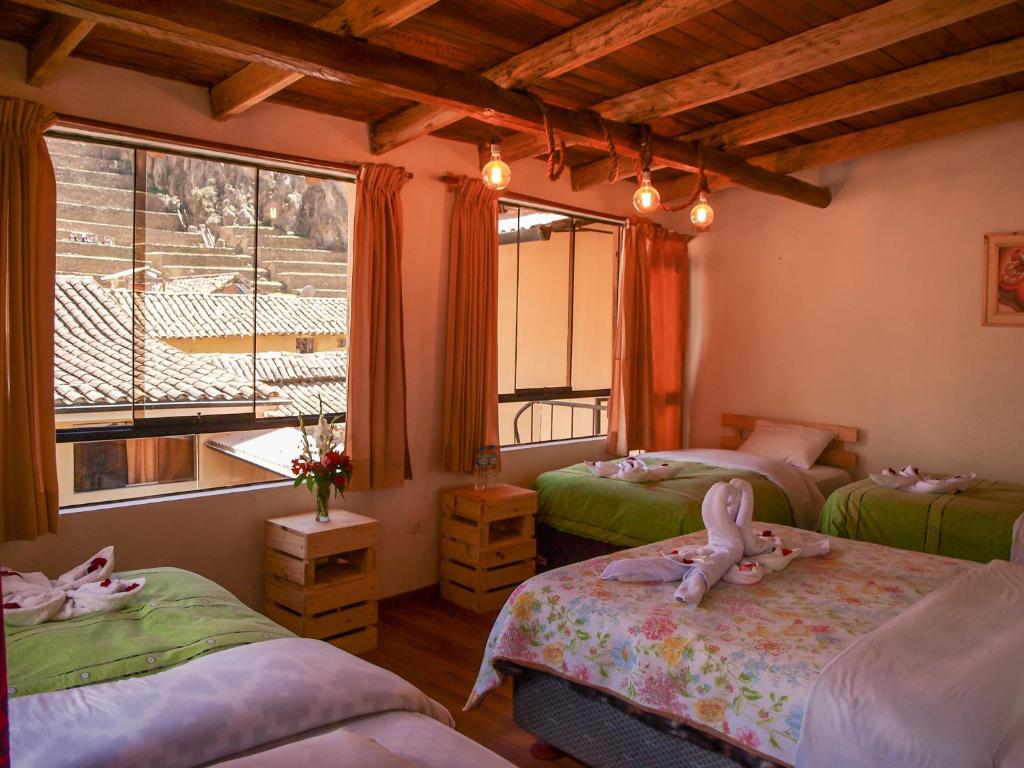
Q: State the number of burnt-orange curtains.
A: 4